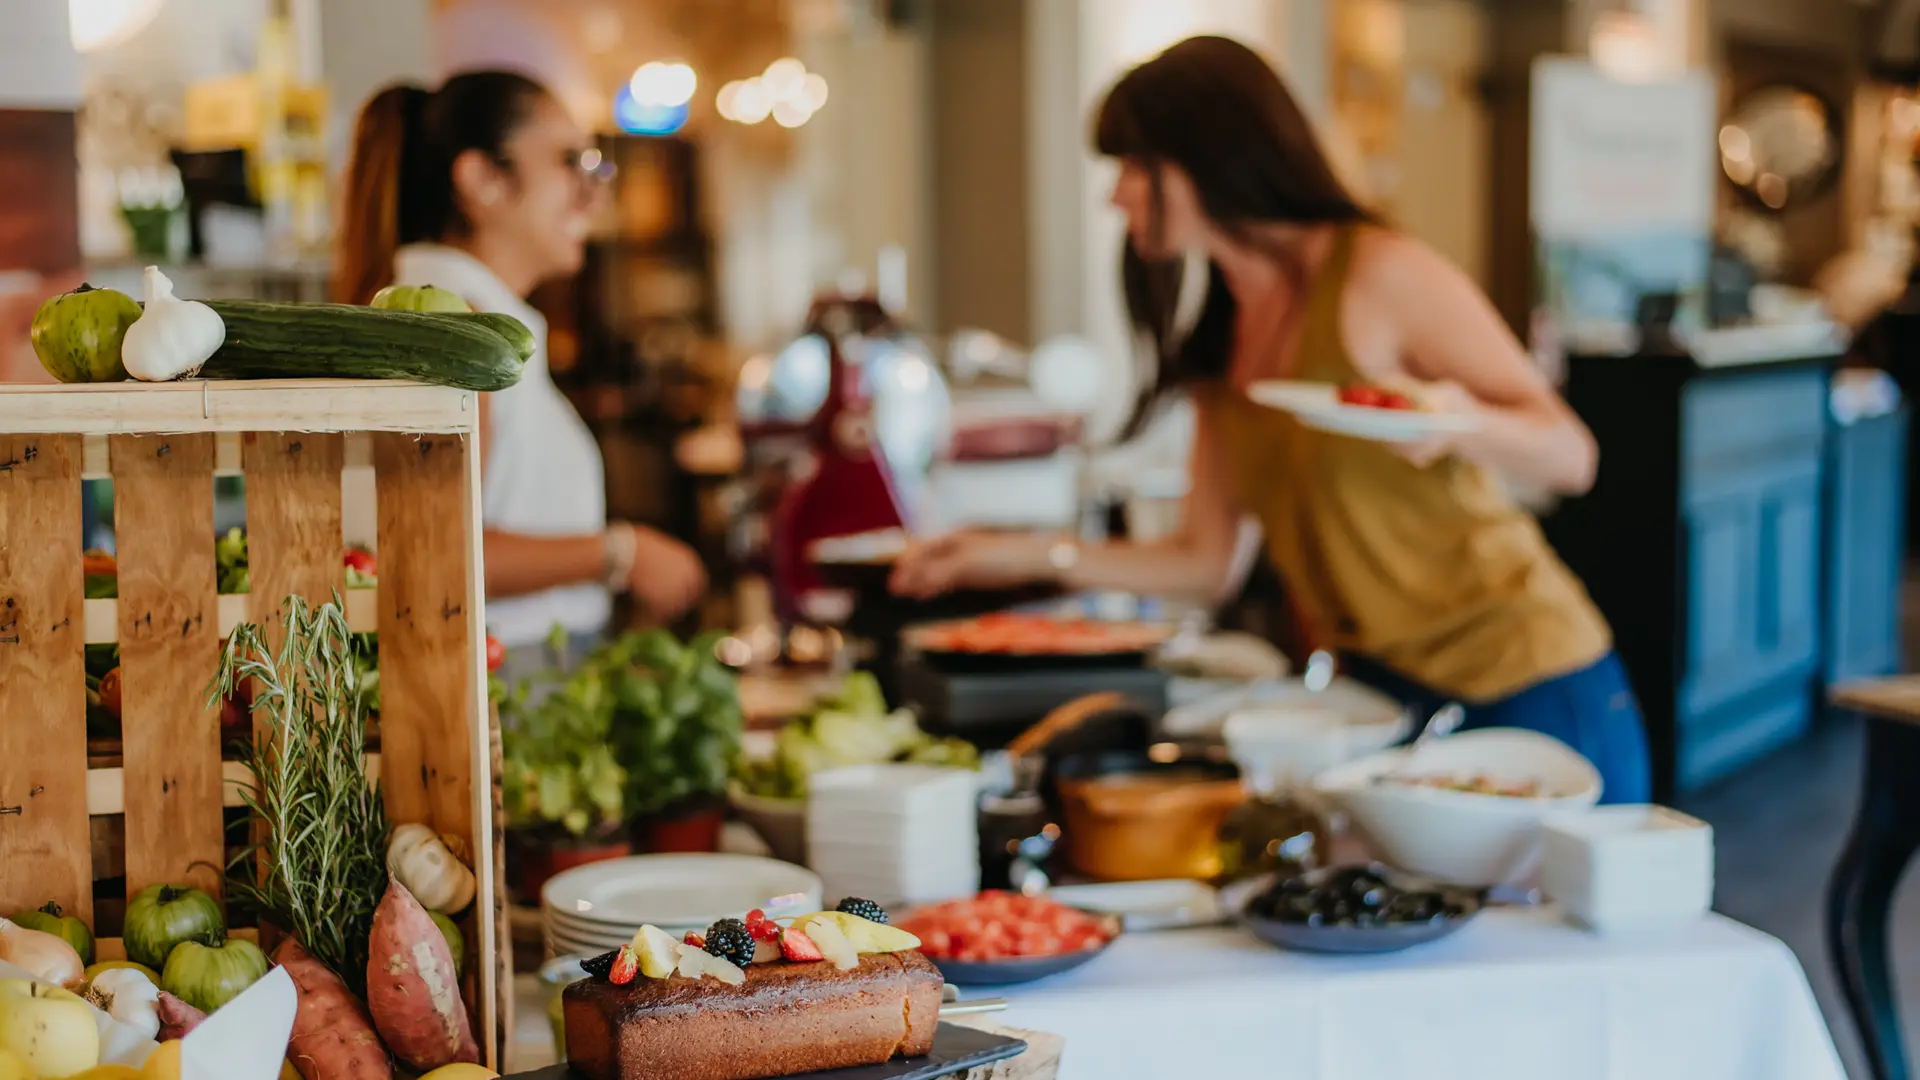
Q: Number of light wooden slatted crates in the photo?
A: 1